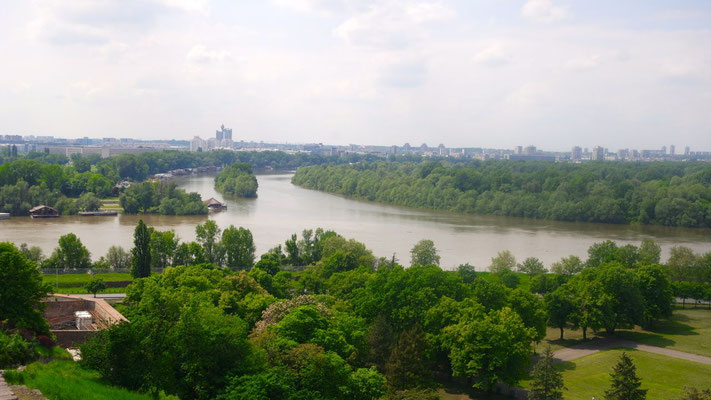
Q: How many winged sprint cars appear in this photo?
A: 0